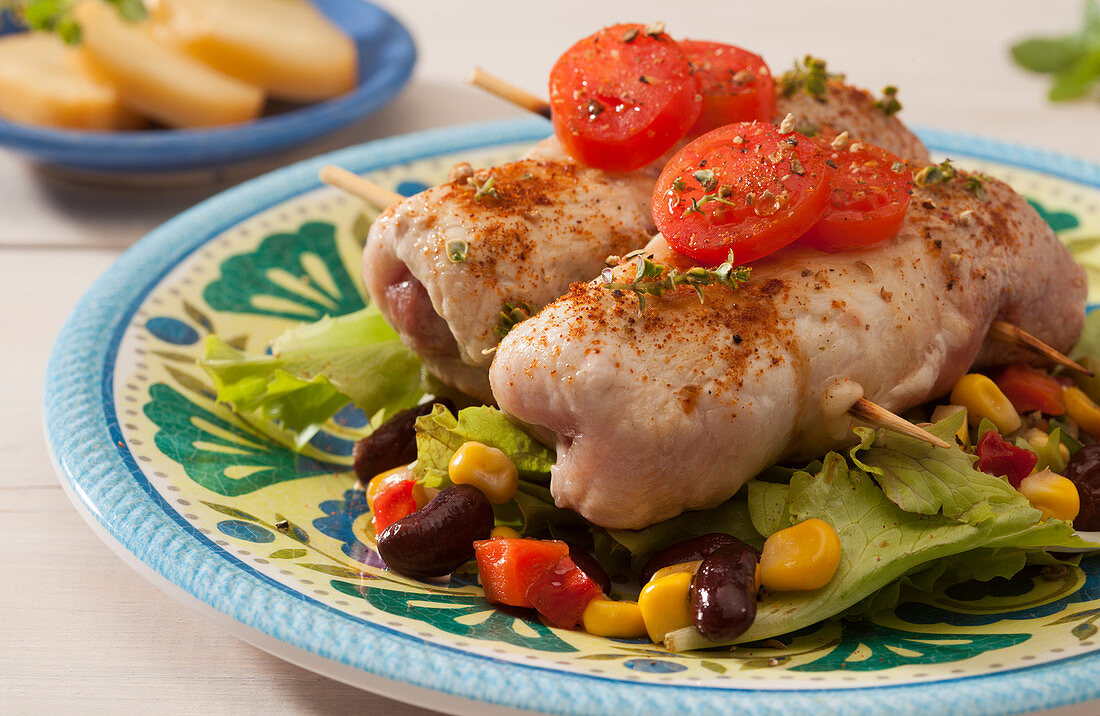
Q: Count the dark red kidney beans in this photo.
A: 6